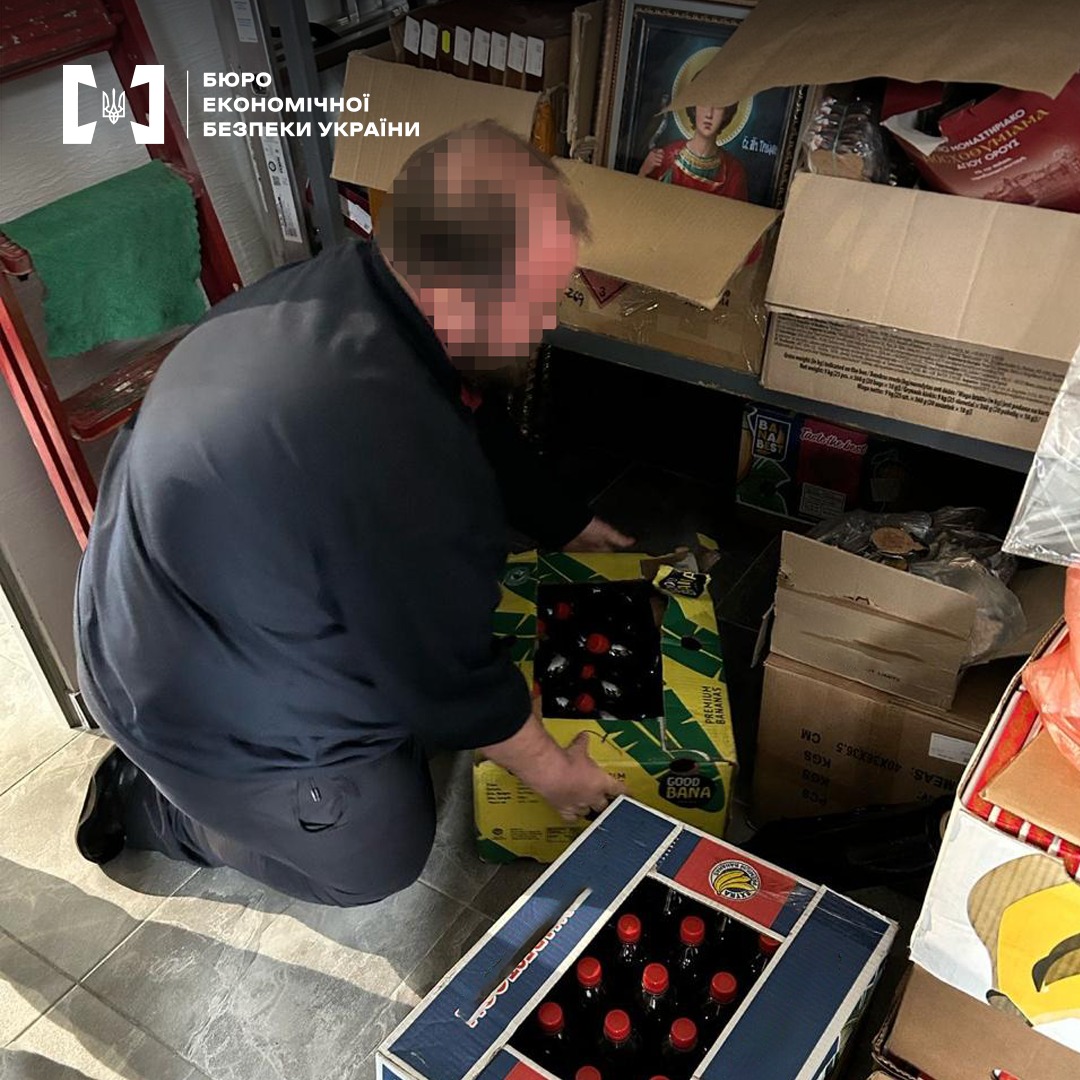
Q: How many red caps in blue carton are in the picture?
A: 11